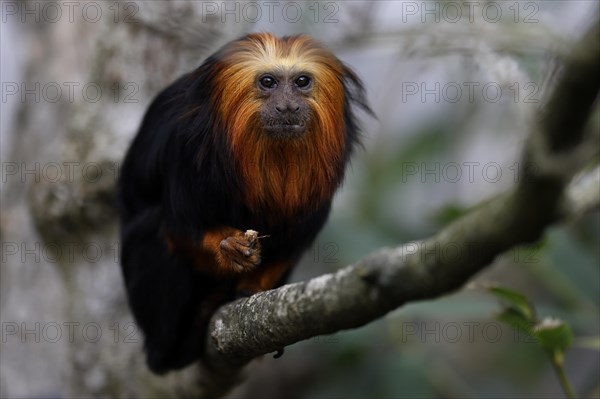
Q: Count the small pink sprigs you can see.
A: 0